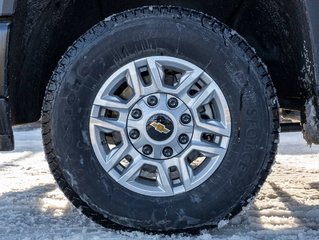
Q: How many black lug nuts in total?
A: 8